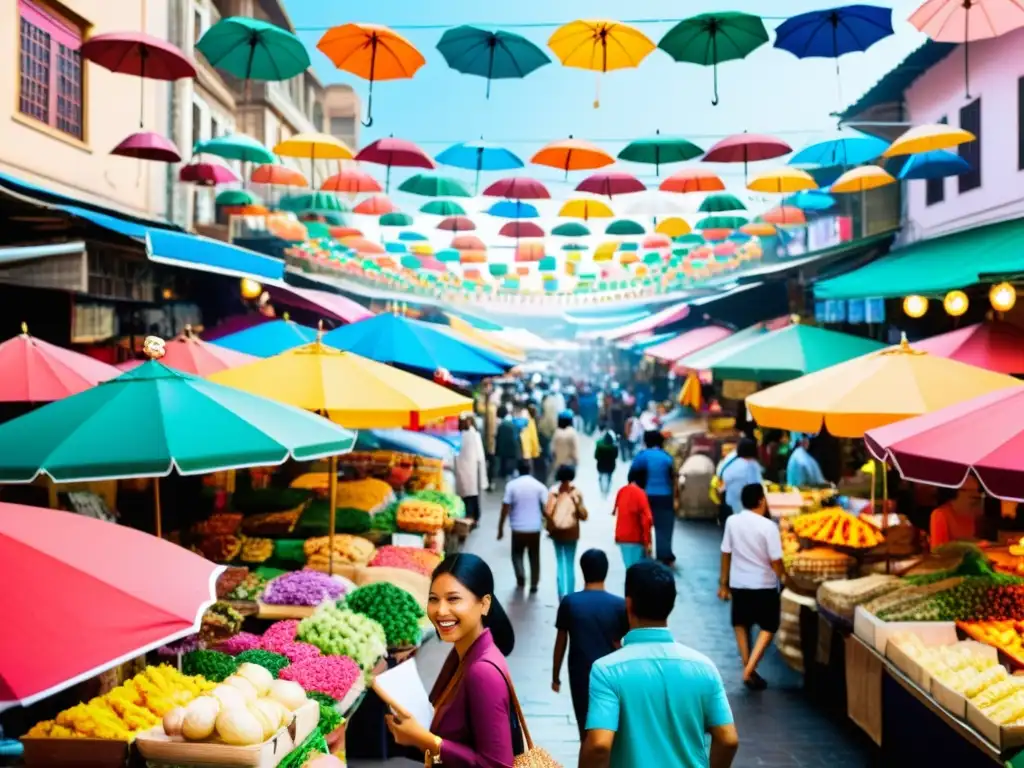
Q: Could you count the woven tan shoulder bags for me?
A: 1